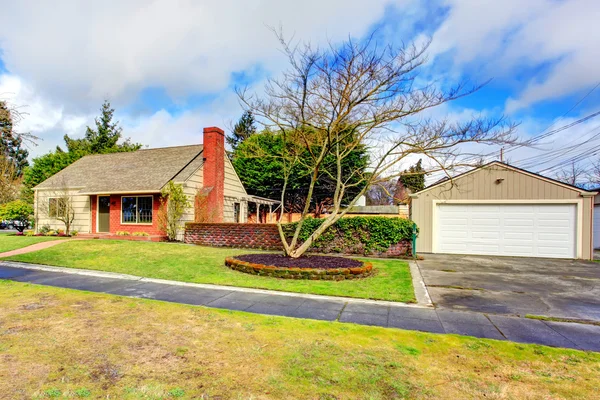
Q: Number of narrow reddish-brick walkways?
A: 1